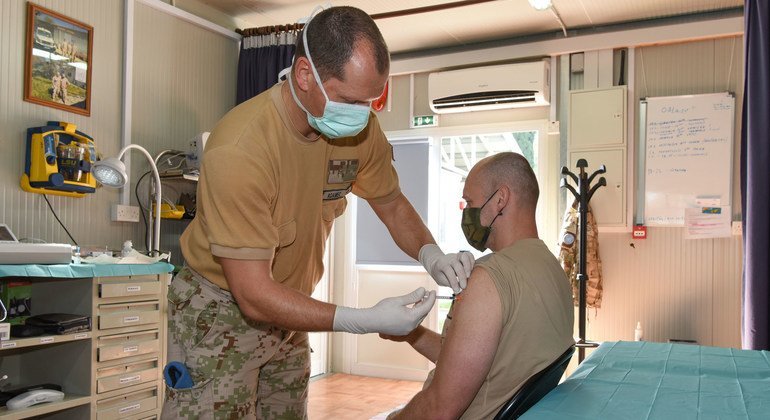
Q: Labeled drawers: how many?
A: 5